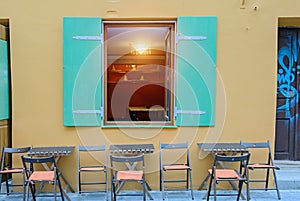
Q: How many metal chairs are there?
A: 7